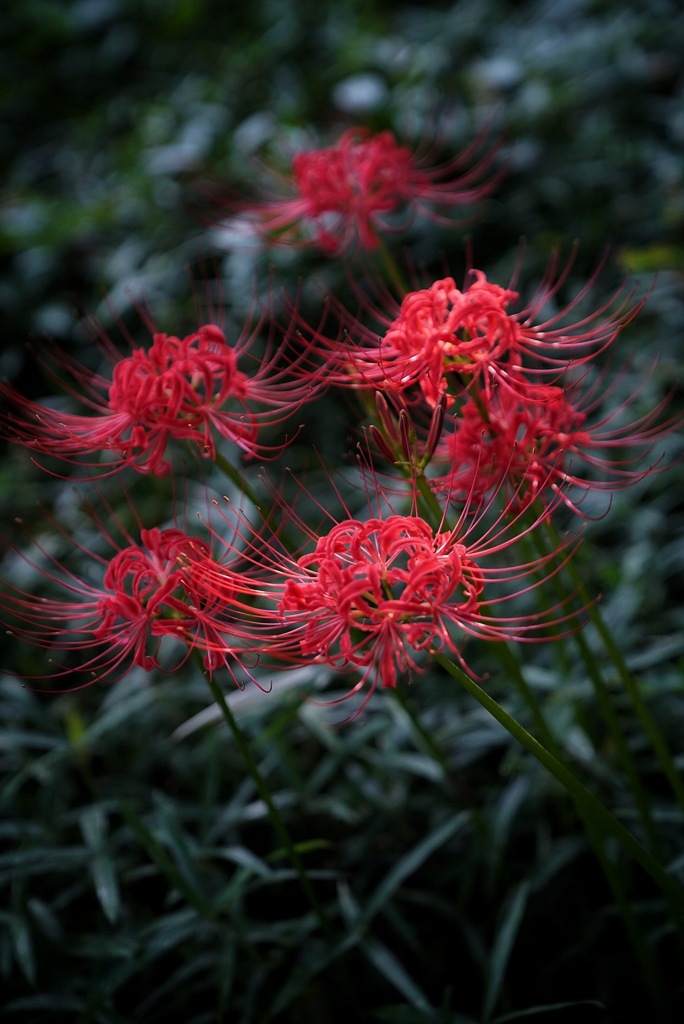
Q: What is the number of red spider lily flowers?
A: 6